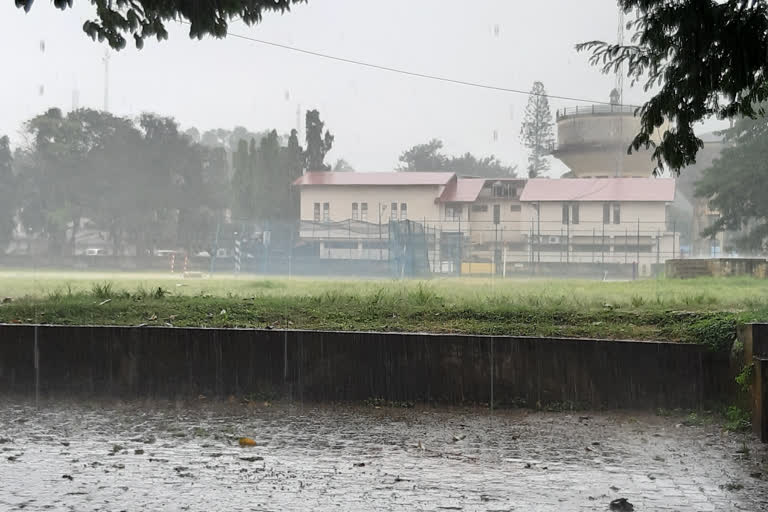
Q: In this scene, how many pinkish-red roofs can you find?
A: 3